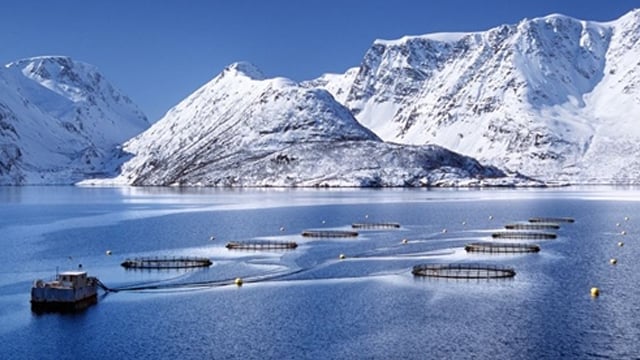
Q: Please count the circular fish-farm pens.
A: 9